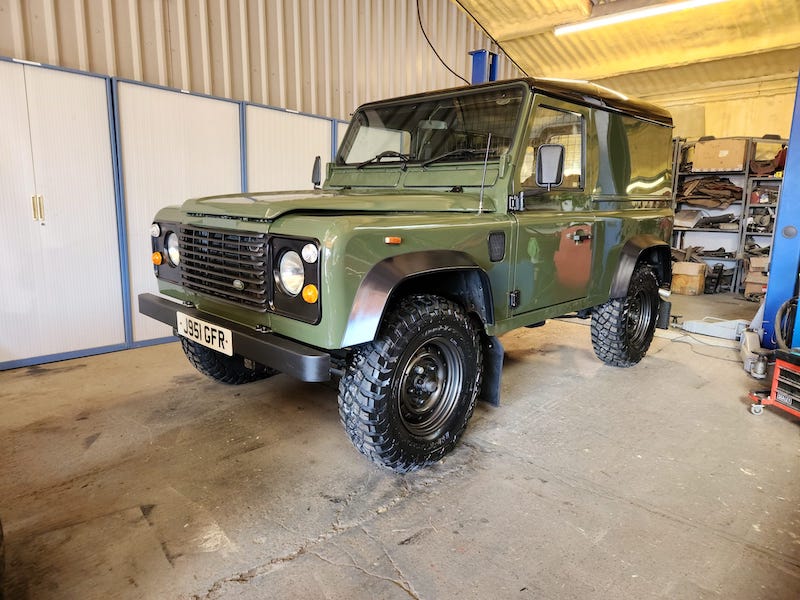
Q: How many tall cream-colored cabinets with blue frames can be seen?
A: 4